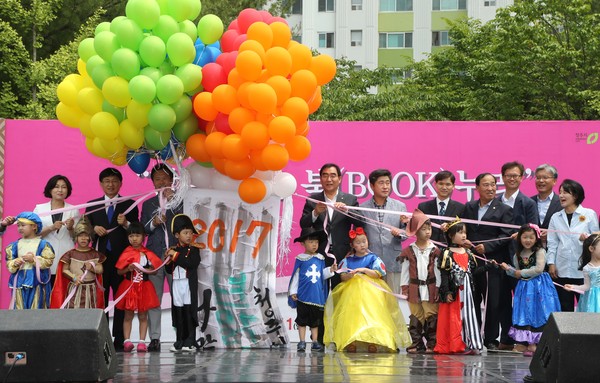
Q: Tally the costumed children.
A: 10